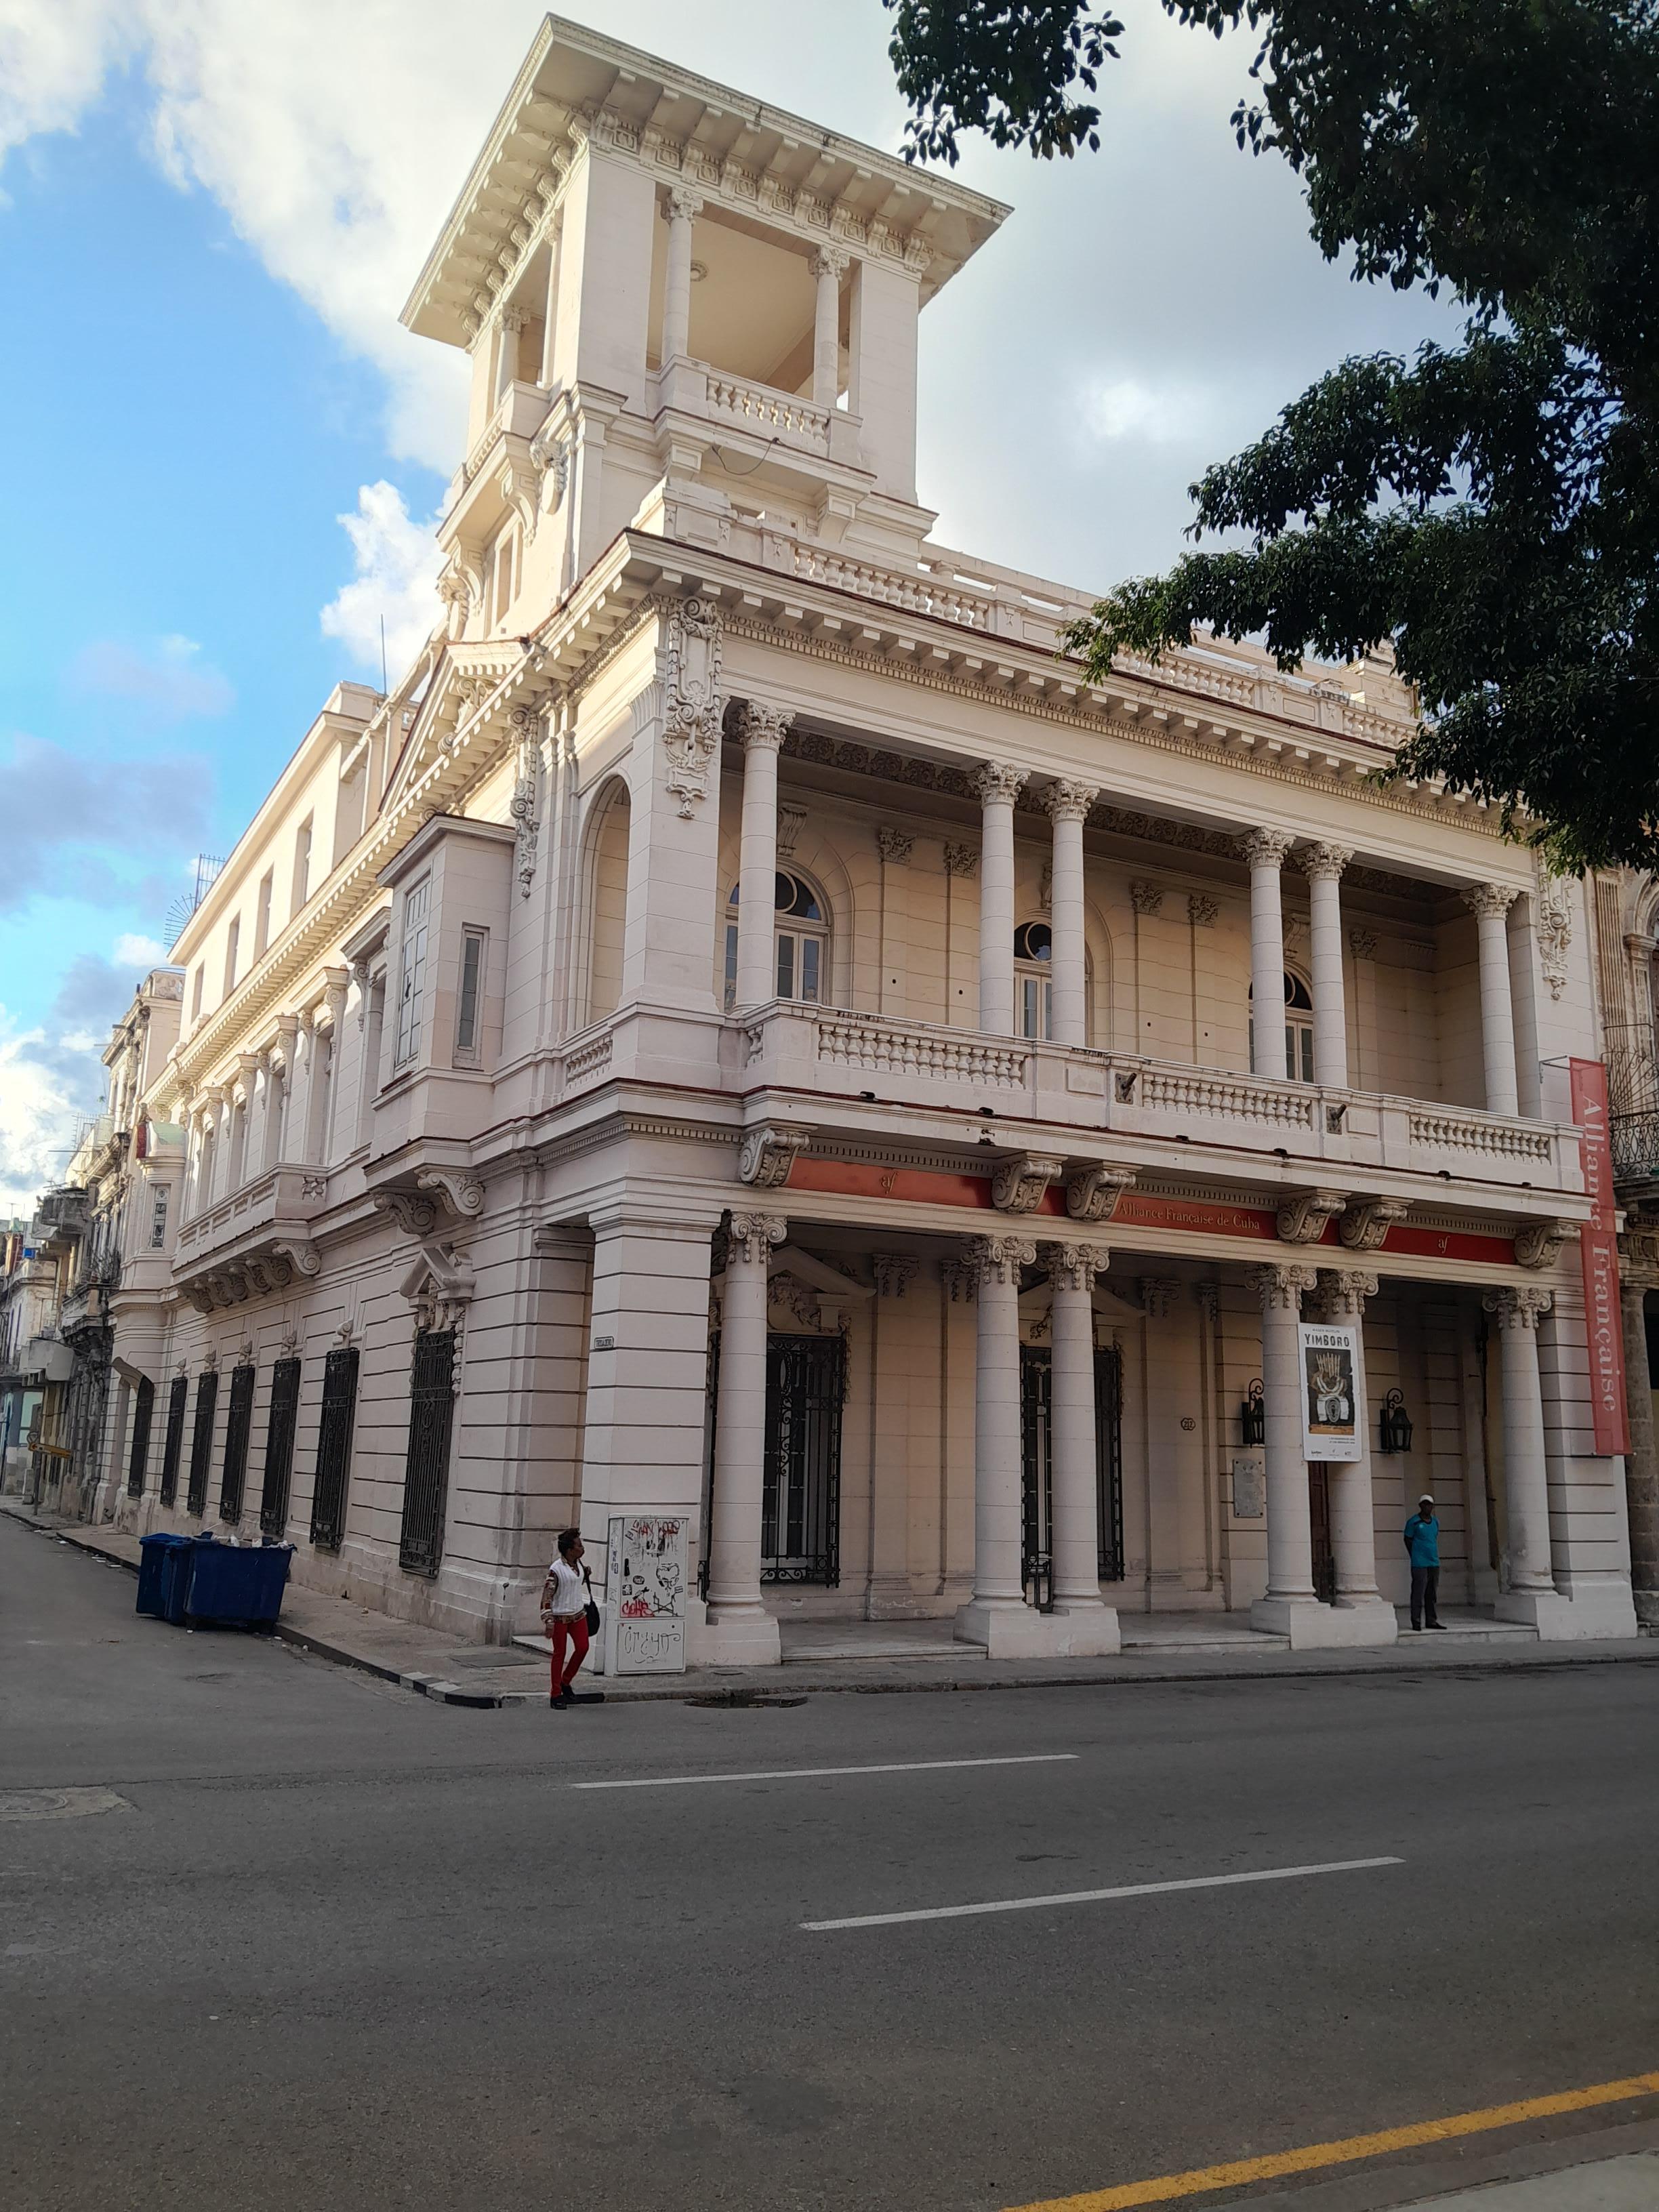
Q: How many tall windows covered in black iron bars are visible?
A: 9